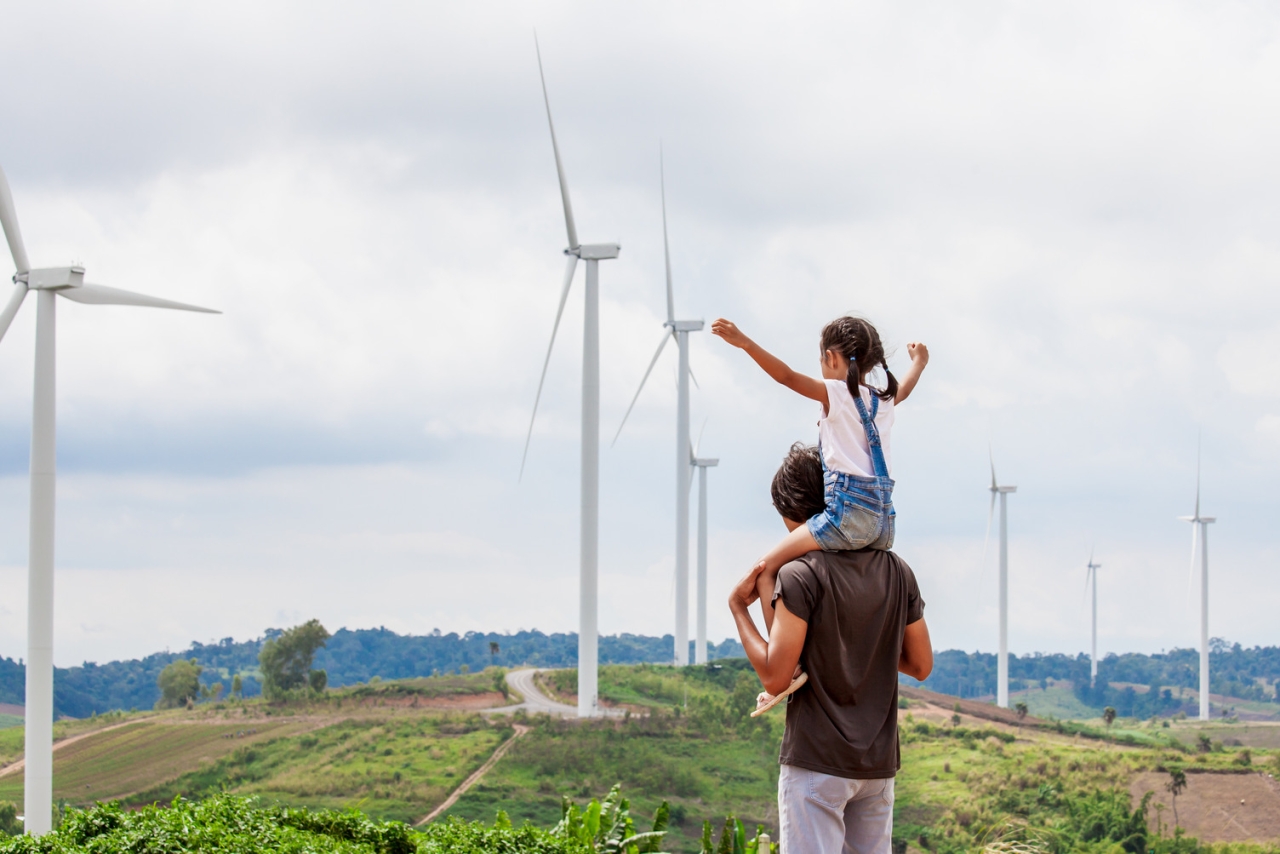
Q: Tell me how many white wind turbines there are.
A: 7